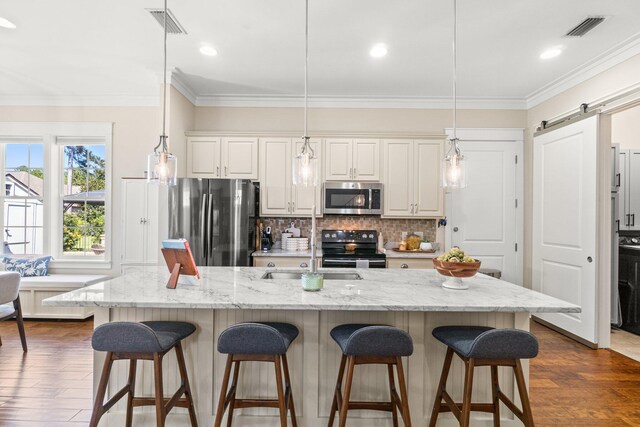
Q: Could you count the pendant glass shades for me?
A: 3